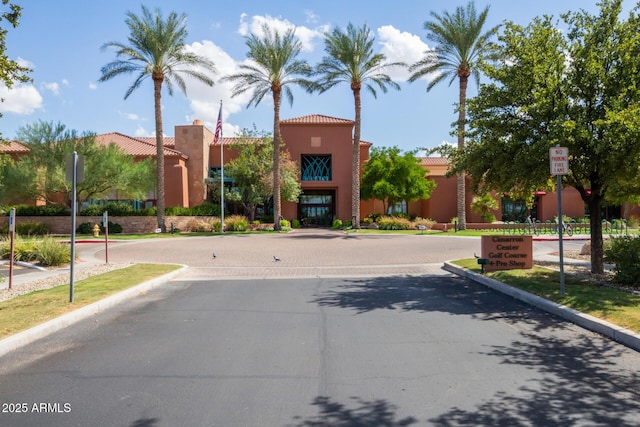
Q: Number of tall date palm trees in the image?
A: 4